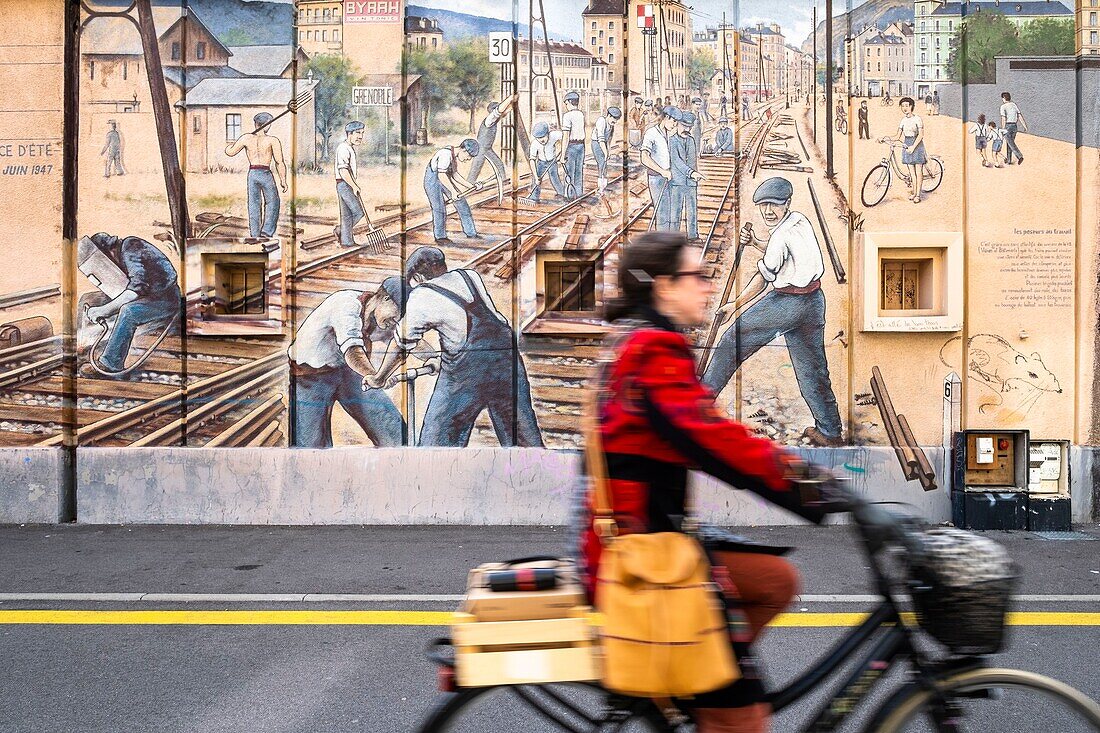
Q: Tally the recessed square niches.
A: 3